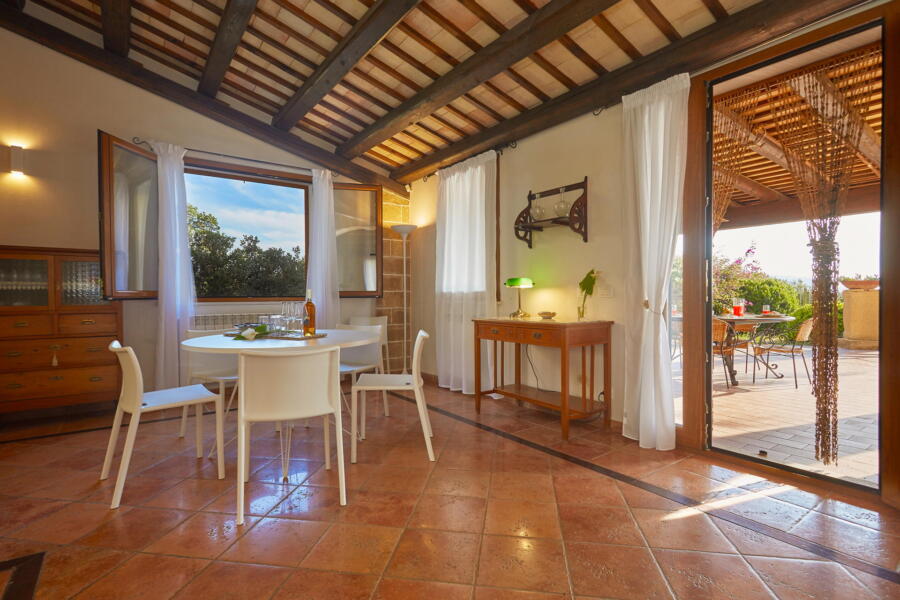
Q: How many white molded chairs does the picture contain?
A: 6